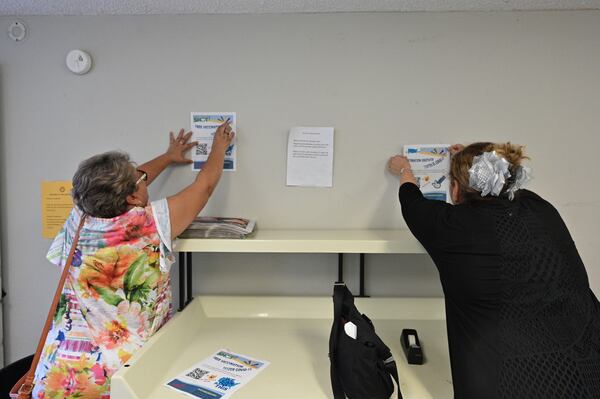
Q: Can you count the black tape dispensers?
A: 1